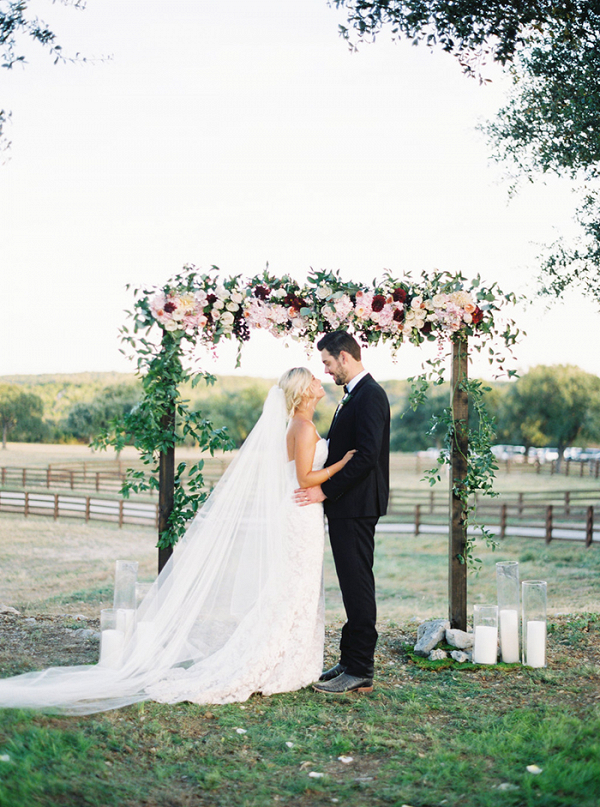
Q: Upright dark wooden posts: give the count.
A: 2